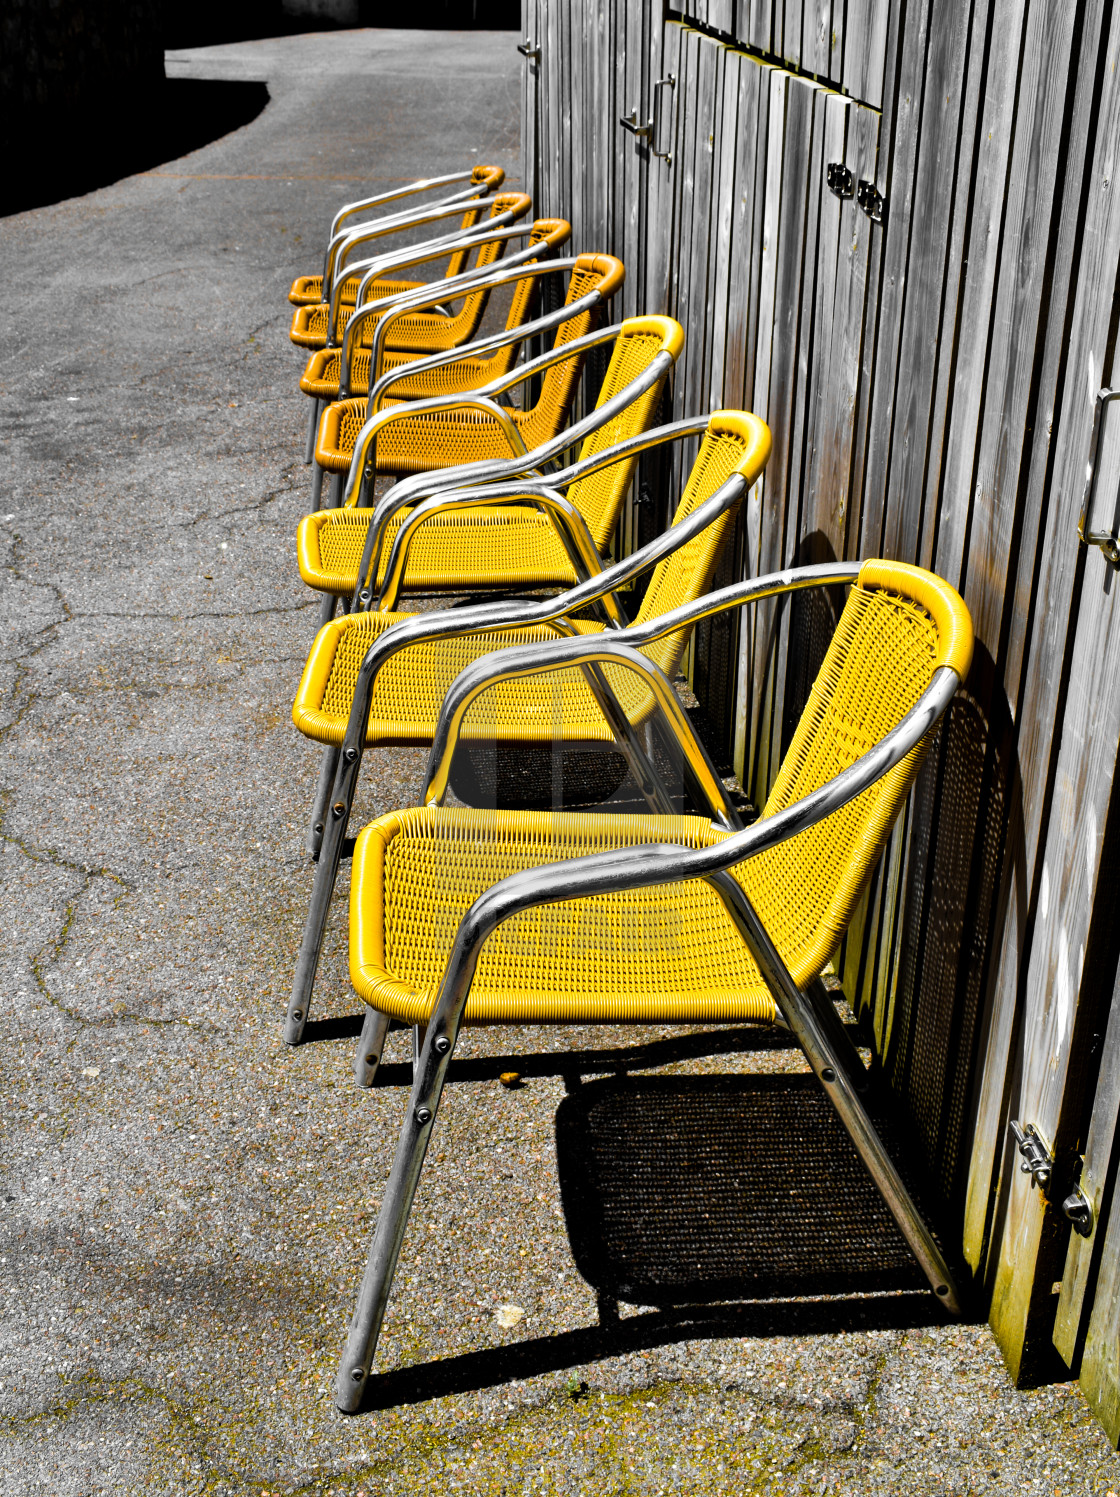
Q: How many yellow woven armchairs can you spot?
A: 3